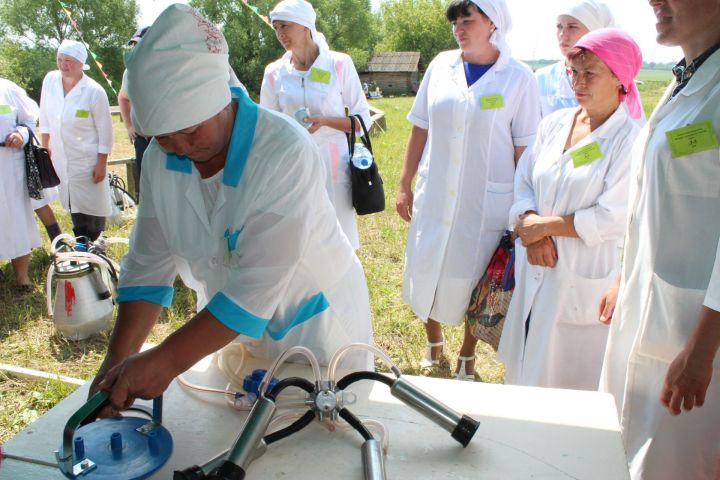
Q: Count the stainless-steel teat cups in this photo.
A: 4